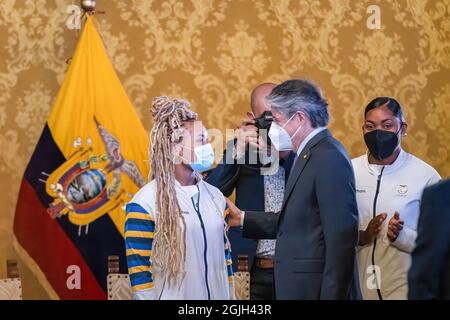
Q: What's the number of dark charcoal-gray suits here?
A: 1